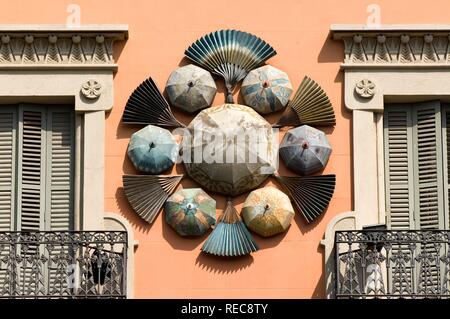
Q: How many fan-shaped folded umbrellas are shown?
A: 6